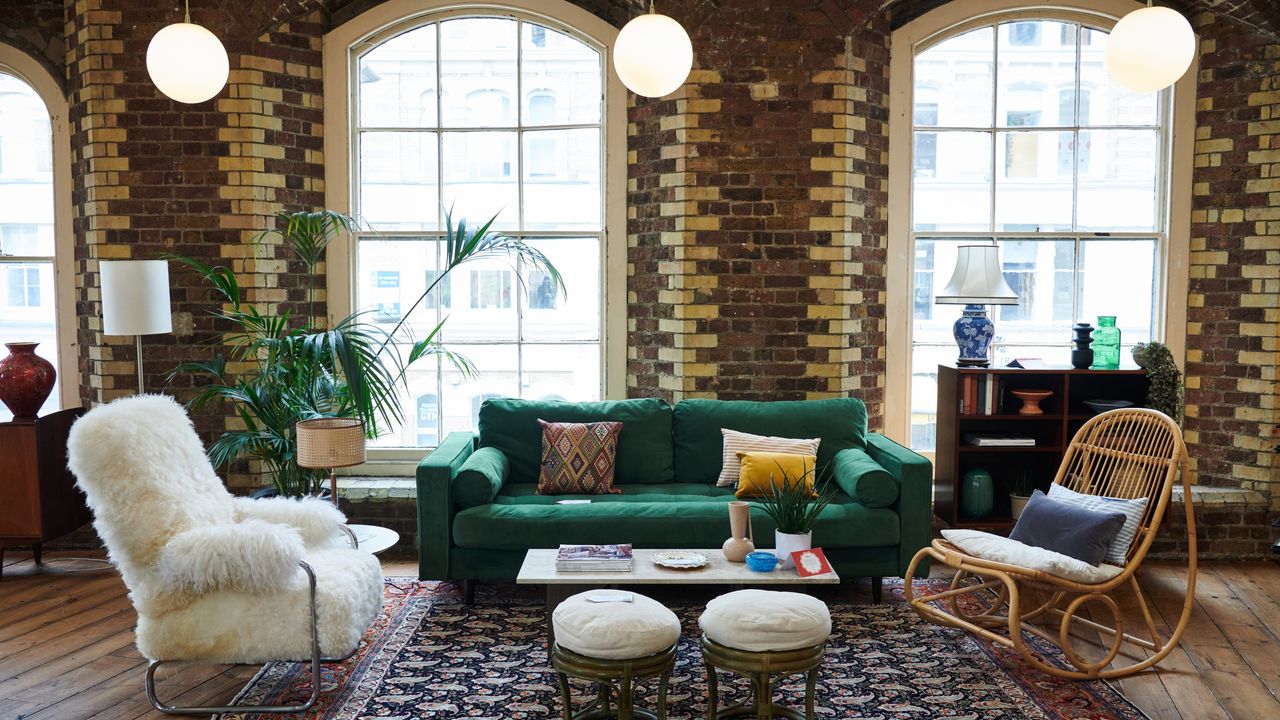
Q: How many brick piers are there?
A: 3